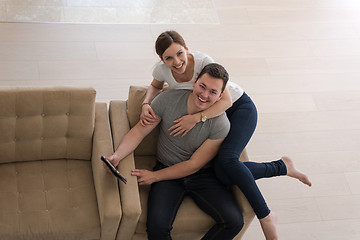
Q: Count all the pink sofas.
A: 0